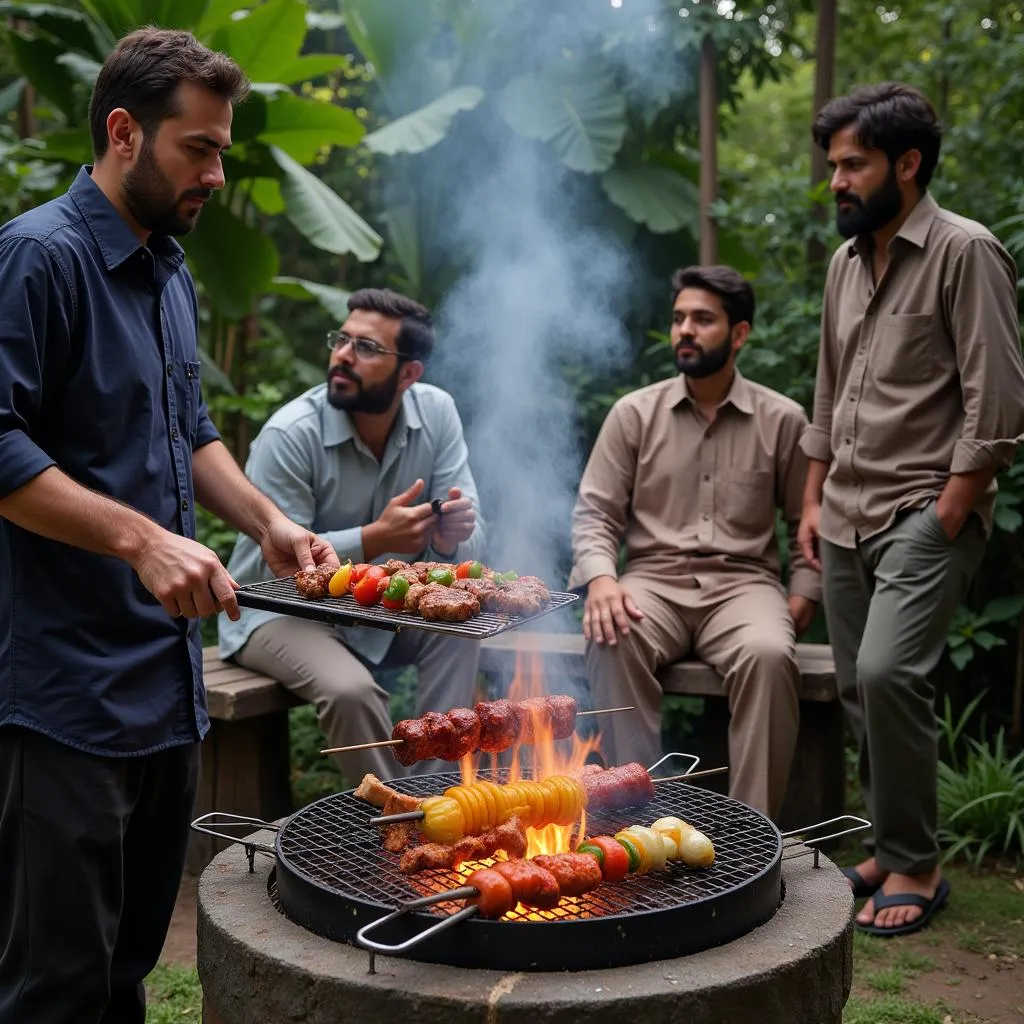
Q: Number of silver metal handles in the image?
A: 4